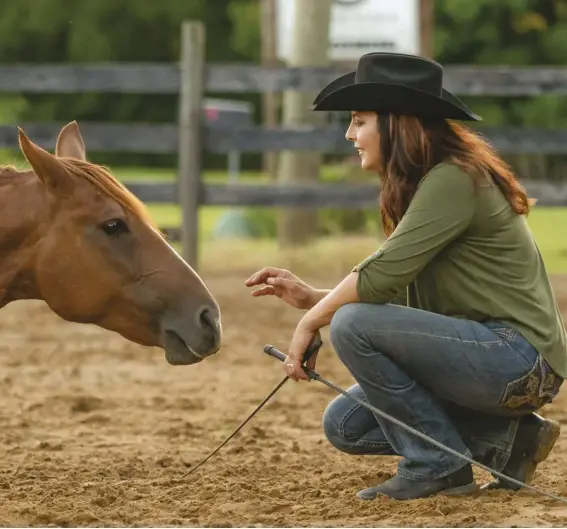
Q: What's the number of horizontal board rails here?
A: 3